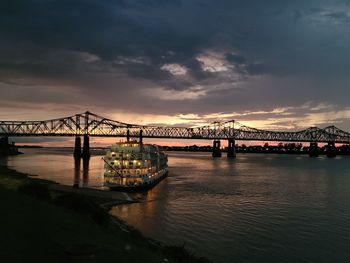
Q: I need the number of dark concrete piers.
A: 6